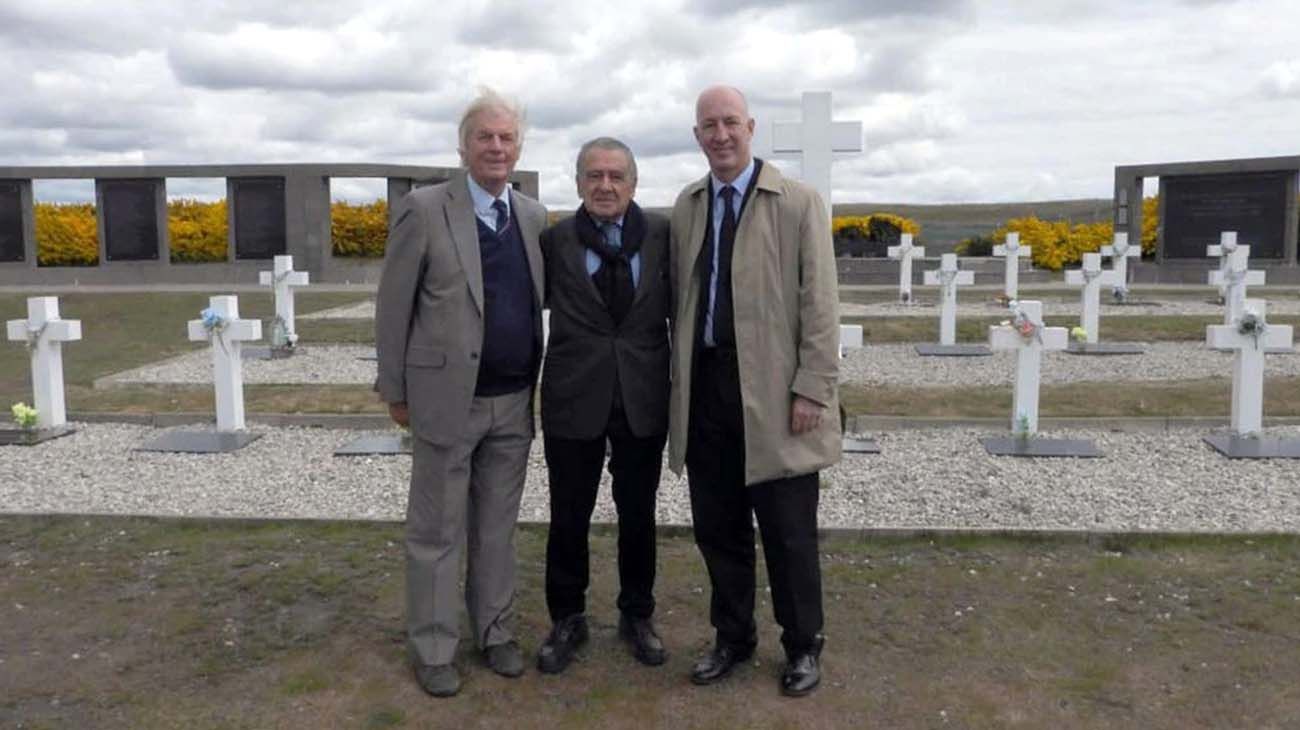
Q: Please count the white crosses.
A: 14